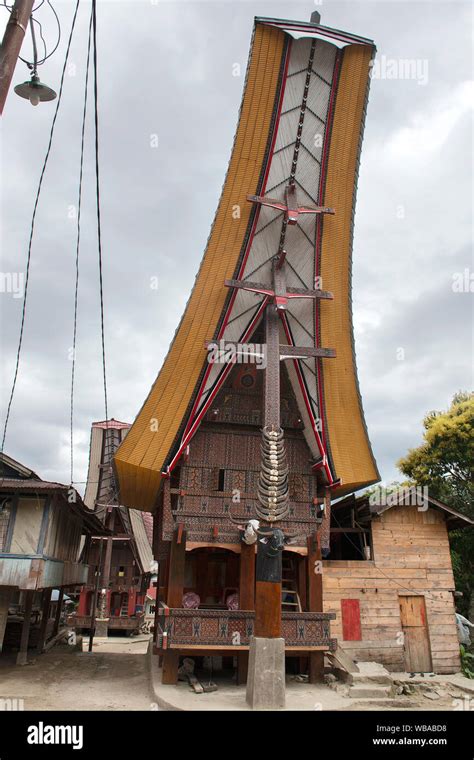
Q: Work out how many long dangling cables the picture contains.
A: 3